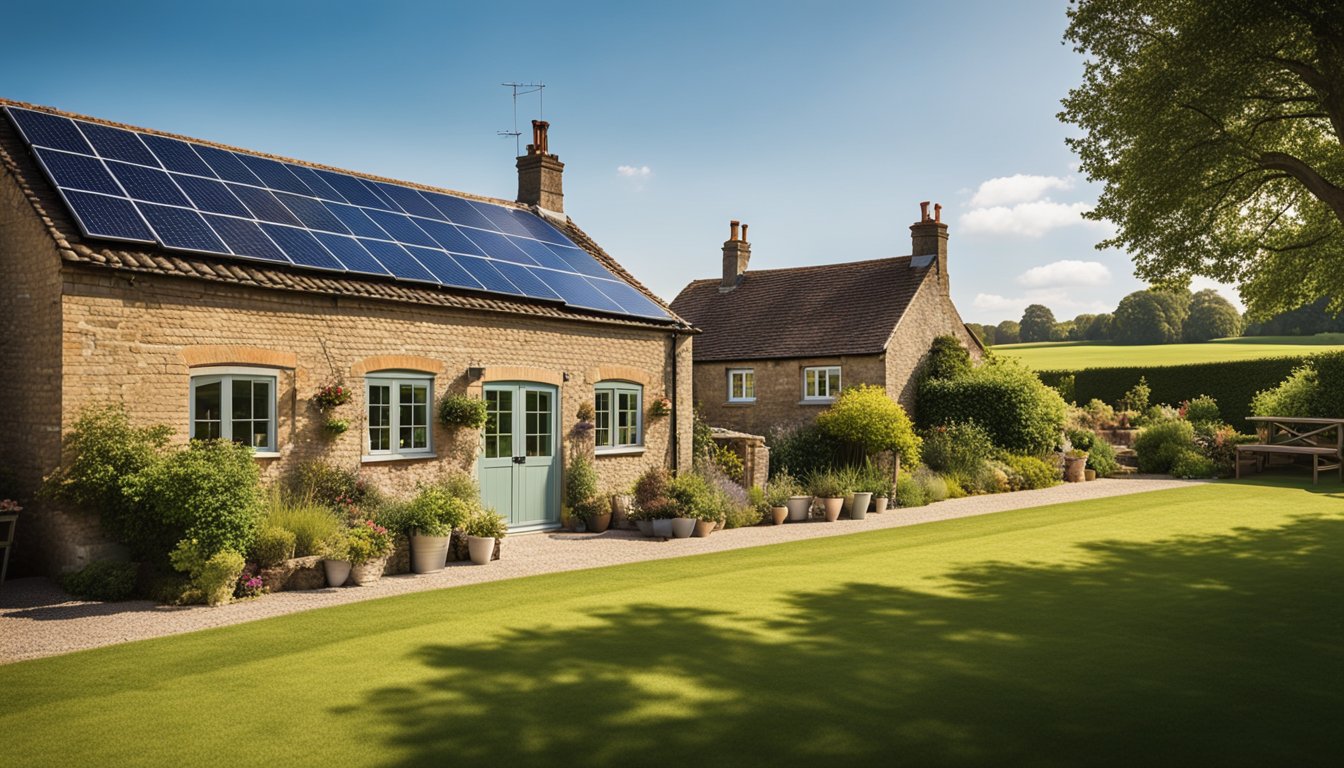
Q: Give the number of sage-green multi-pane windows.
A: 3